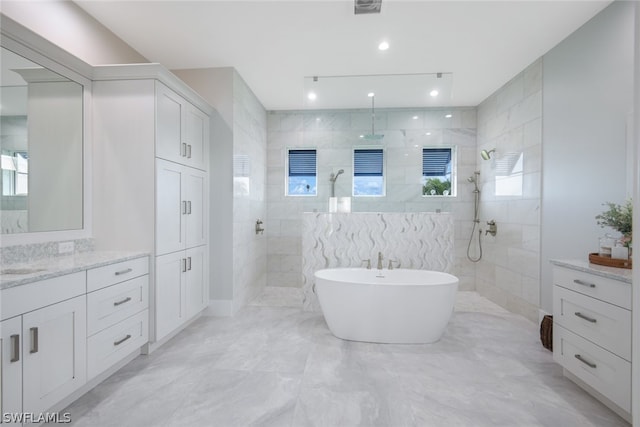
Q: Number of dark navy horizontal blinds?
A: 3